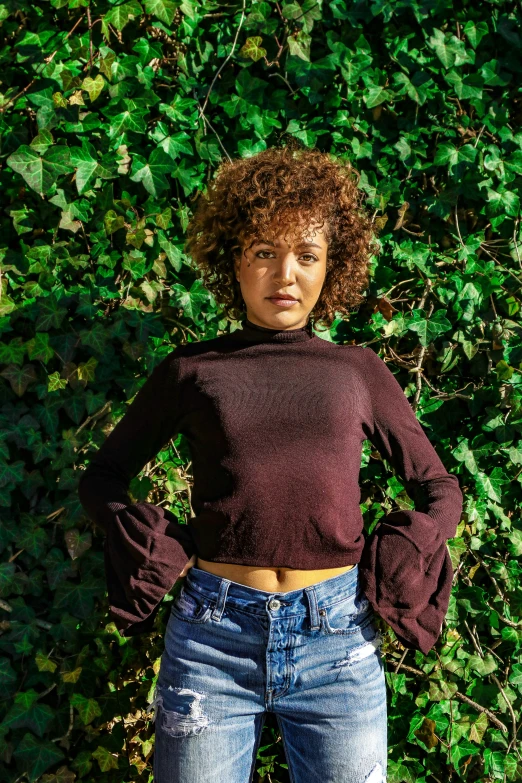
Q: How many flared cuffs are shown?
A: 2